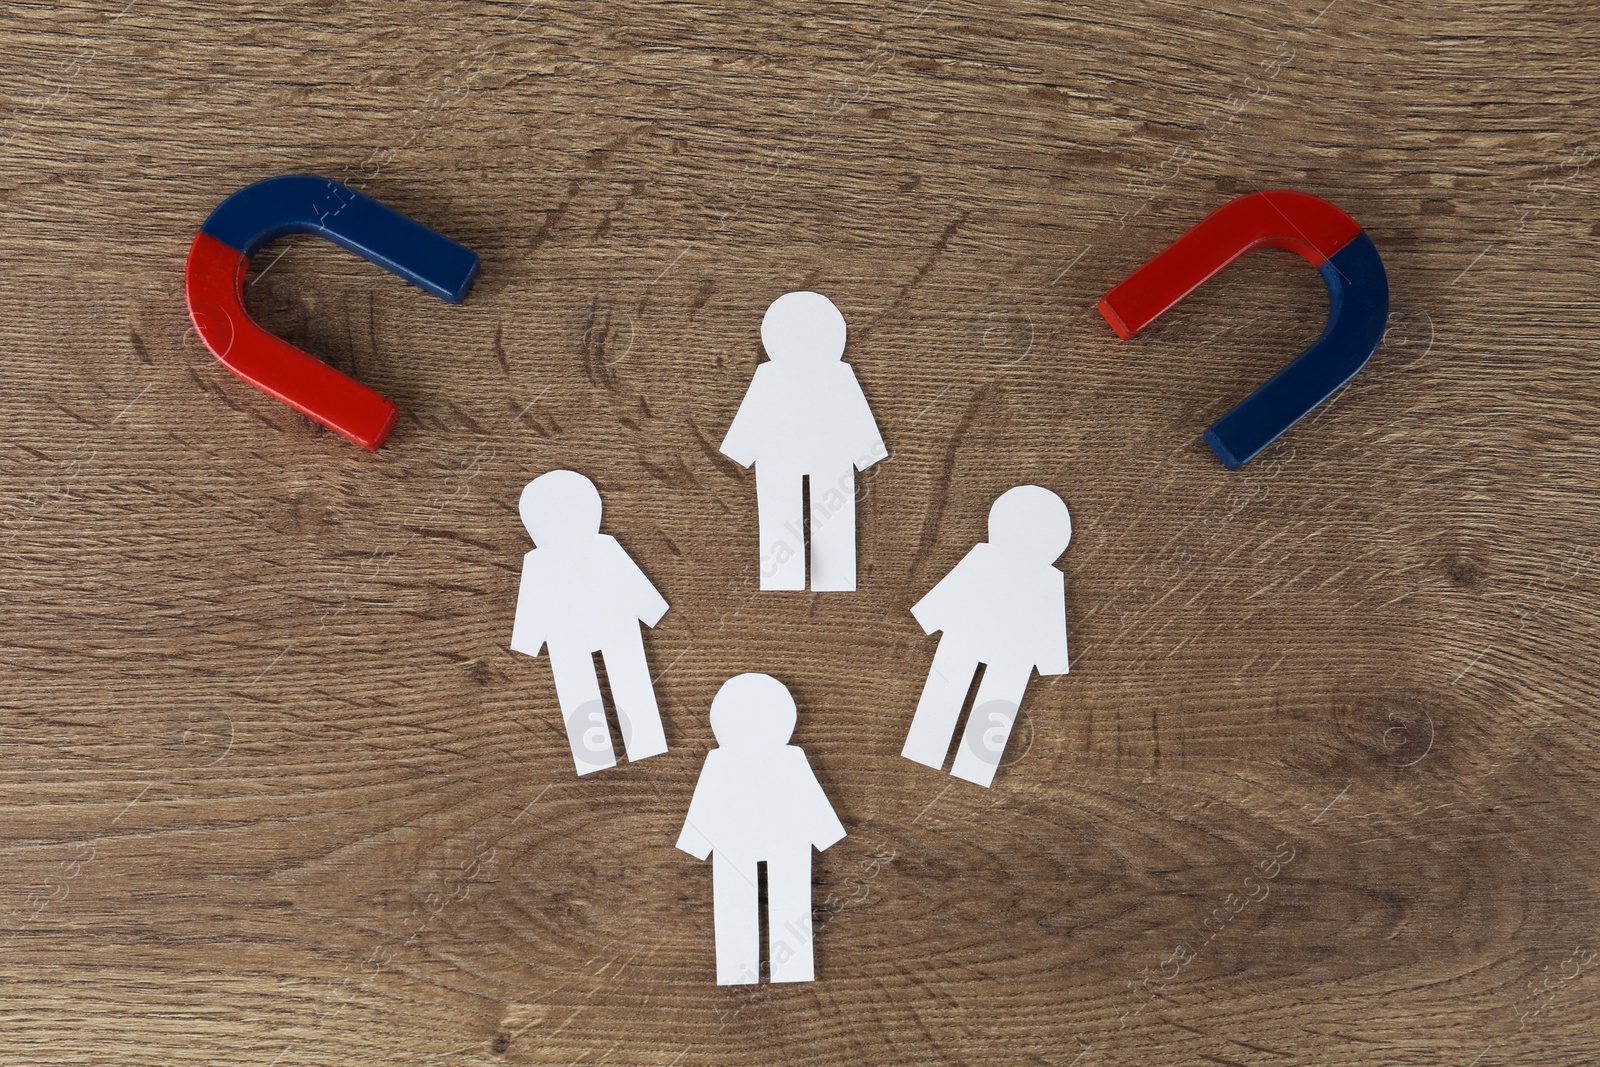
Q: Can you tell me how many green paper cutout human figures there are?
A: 0